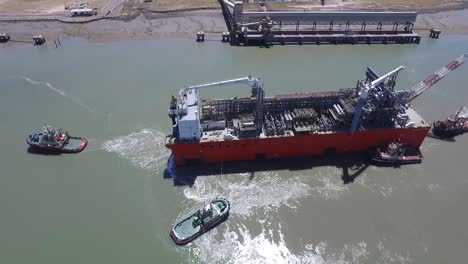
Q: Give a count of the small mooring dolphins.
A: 5